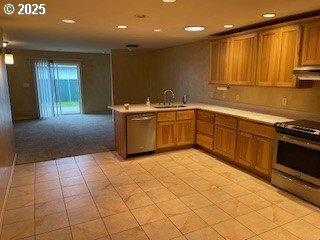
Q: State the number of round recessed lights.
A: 7